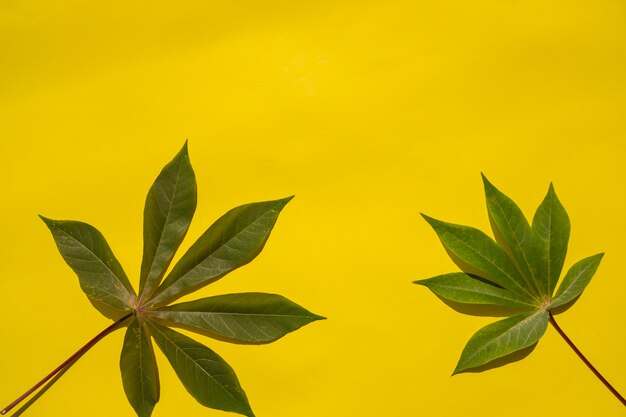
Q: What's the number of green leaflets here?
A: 12